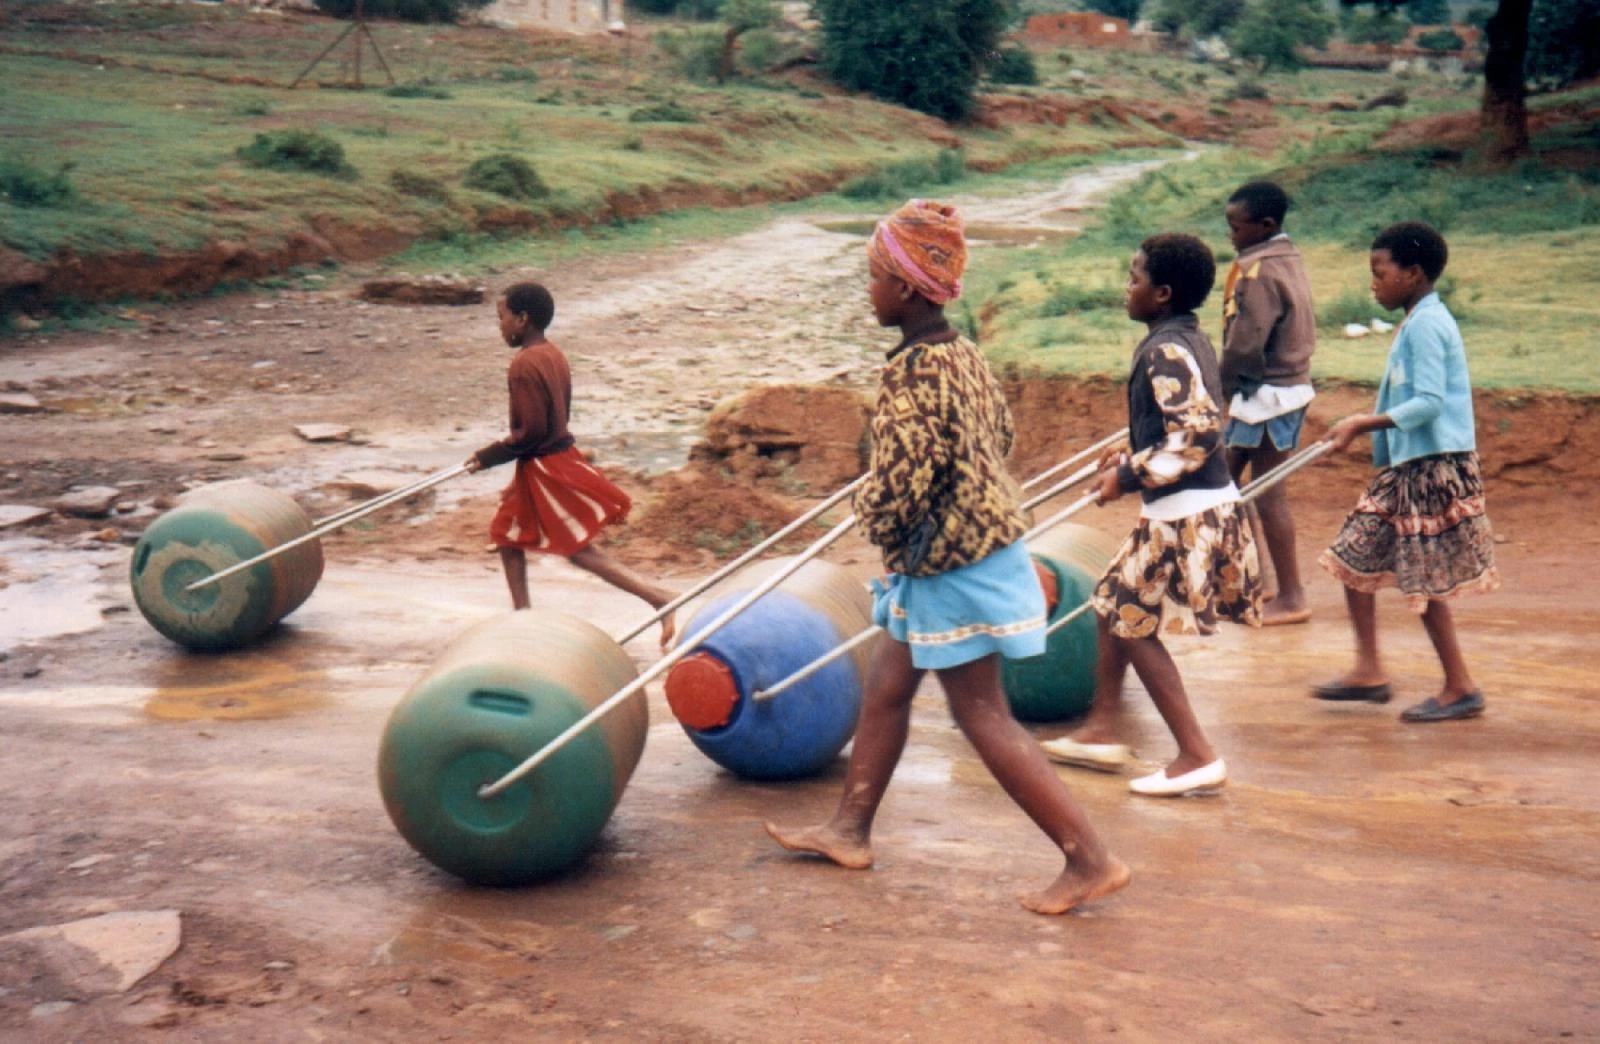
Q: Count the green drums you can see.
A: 3